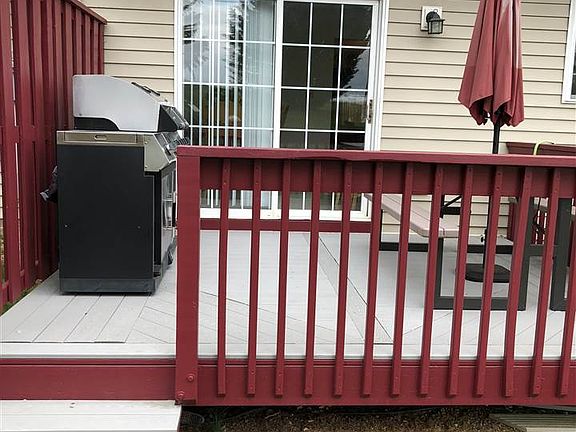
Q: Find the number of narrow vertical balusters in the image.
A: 13